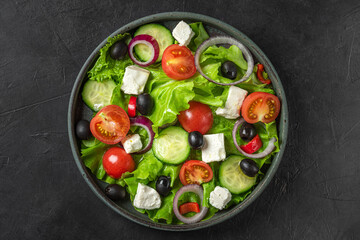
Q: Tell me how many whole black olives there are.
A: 9